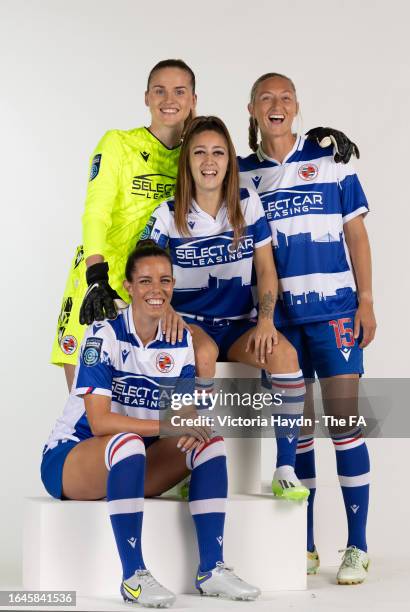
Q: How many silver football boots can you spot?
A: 2